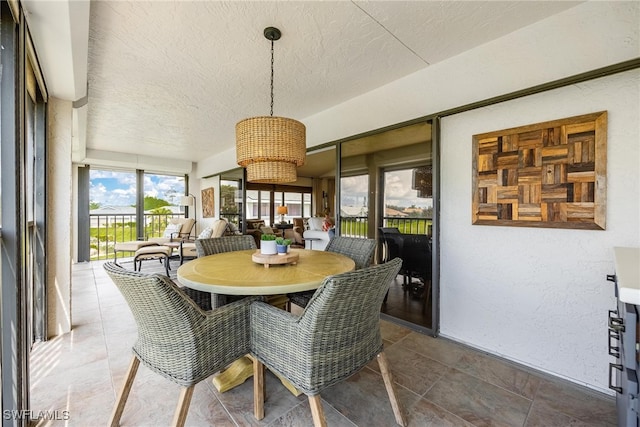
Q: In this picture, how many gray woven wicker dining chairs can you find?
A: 4